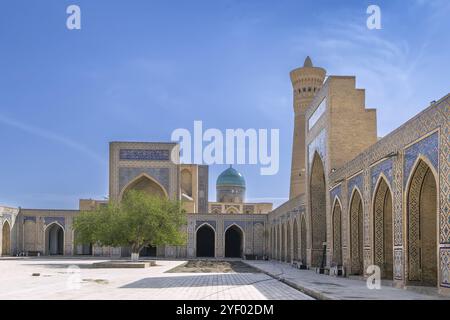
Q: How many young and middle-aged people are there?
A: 0